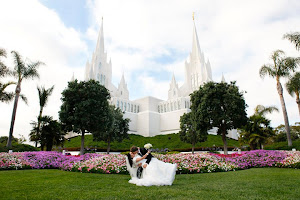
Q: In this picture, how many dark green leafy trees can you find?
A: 4